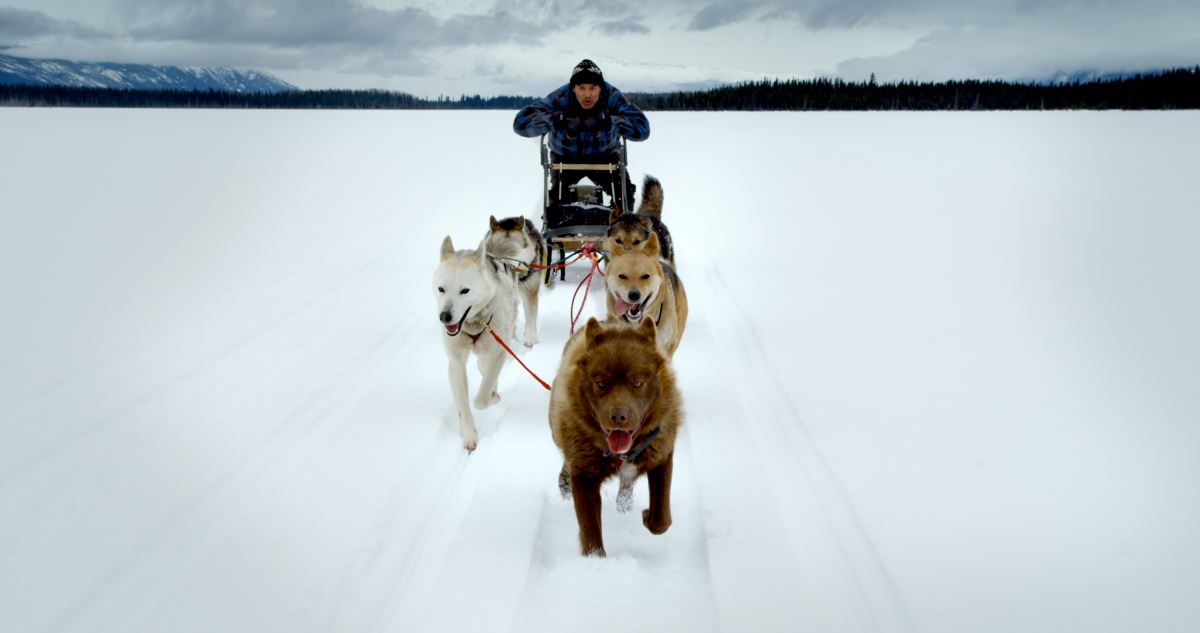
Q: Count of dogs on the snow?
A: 5